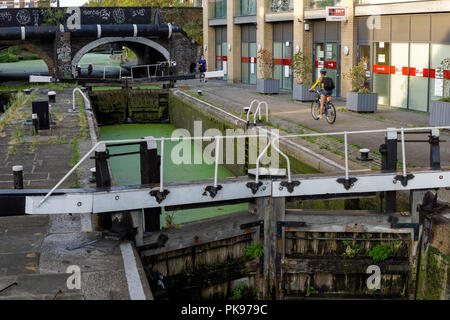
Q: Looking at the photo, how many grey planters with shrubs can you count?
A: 4